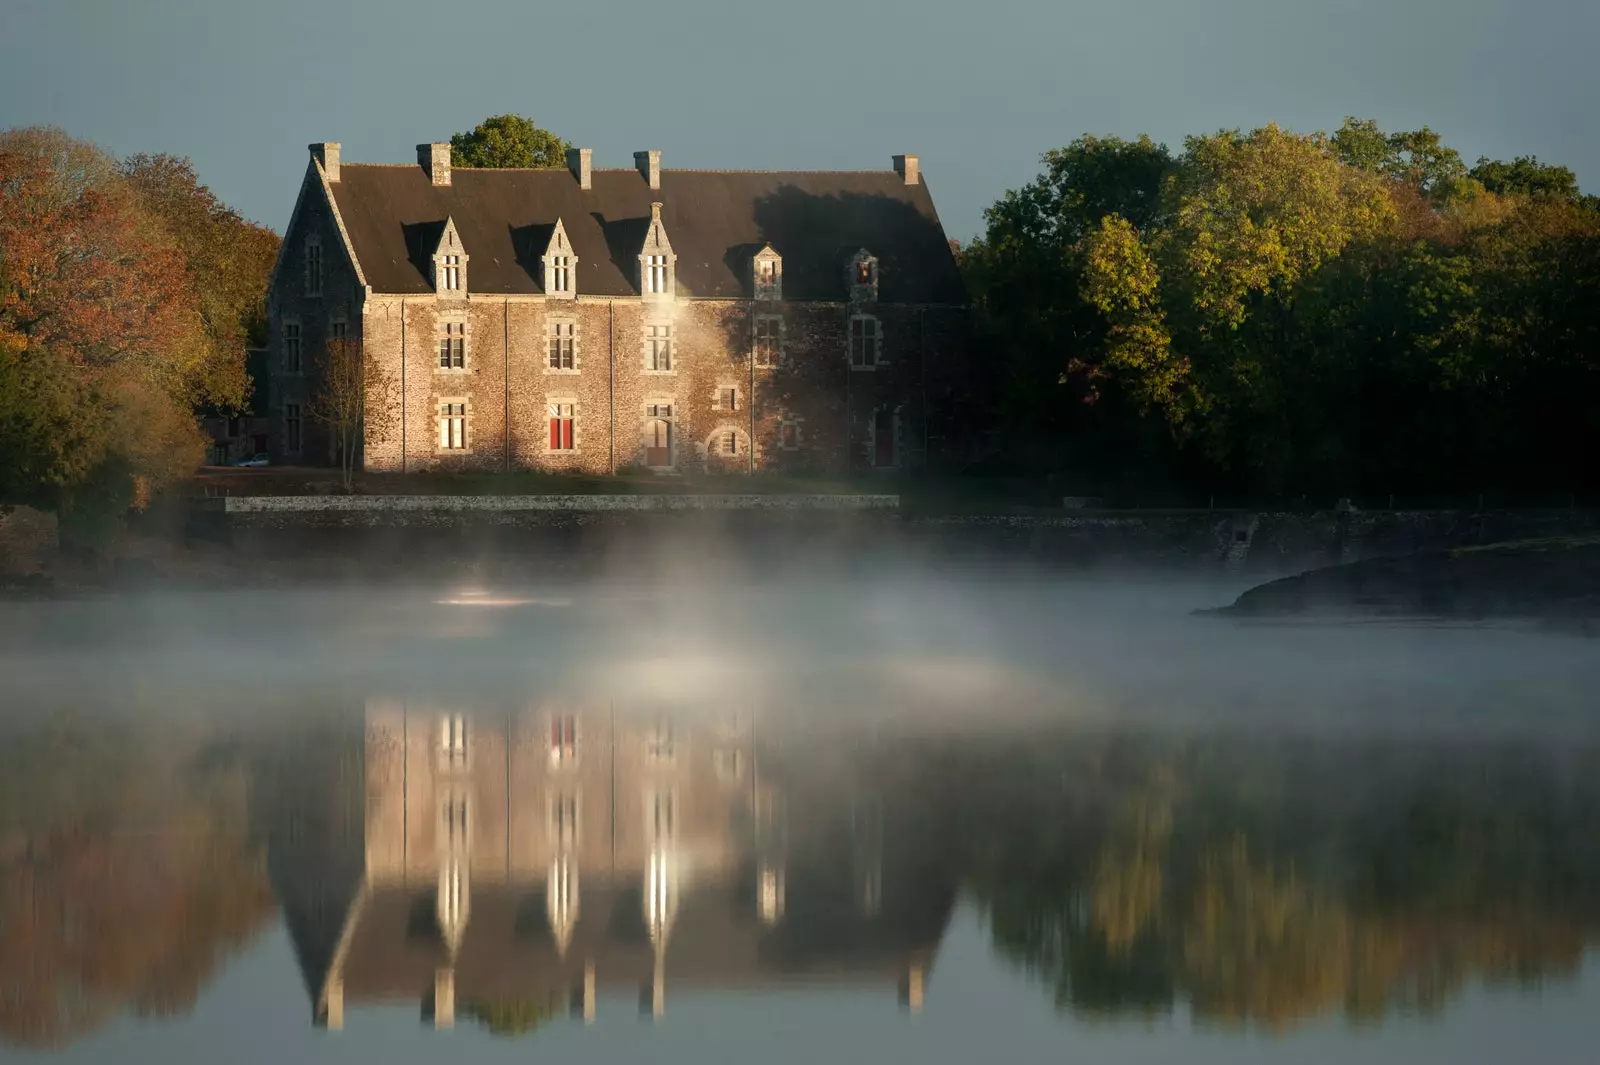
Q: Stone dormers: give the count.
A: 5